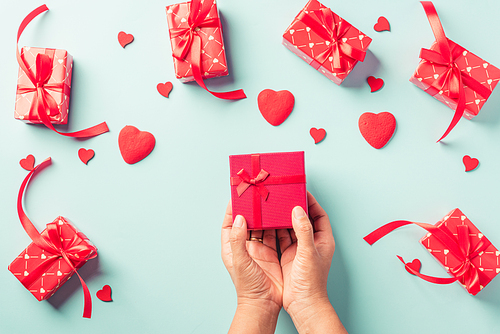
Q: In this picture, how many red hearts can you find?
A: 13